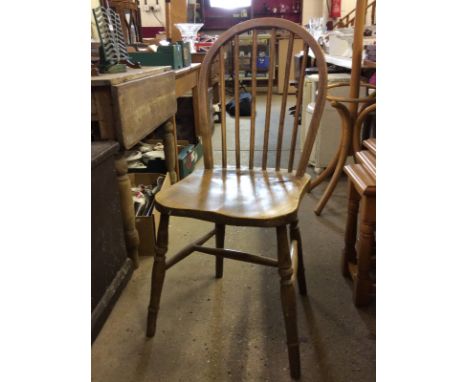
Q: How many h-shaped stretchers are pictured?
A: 1